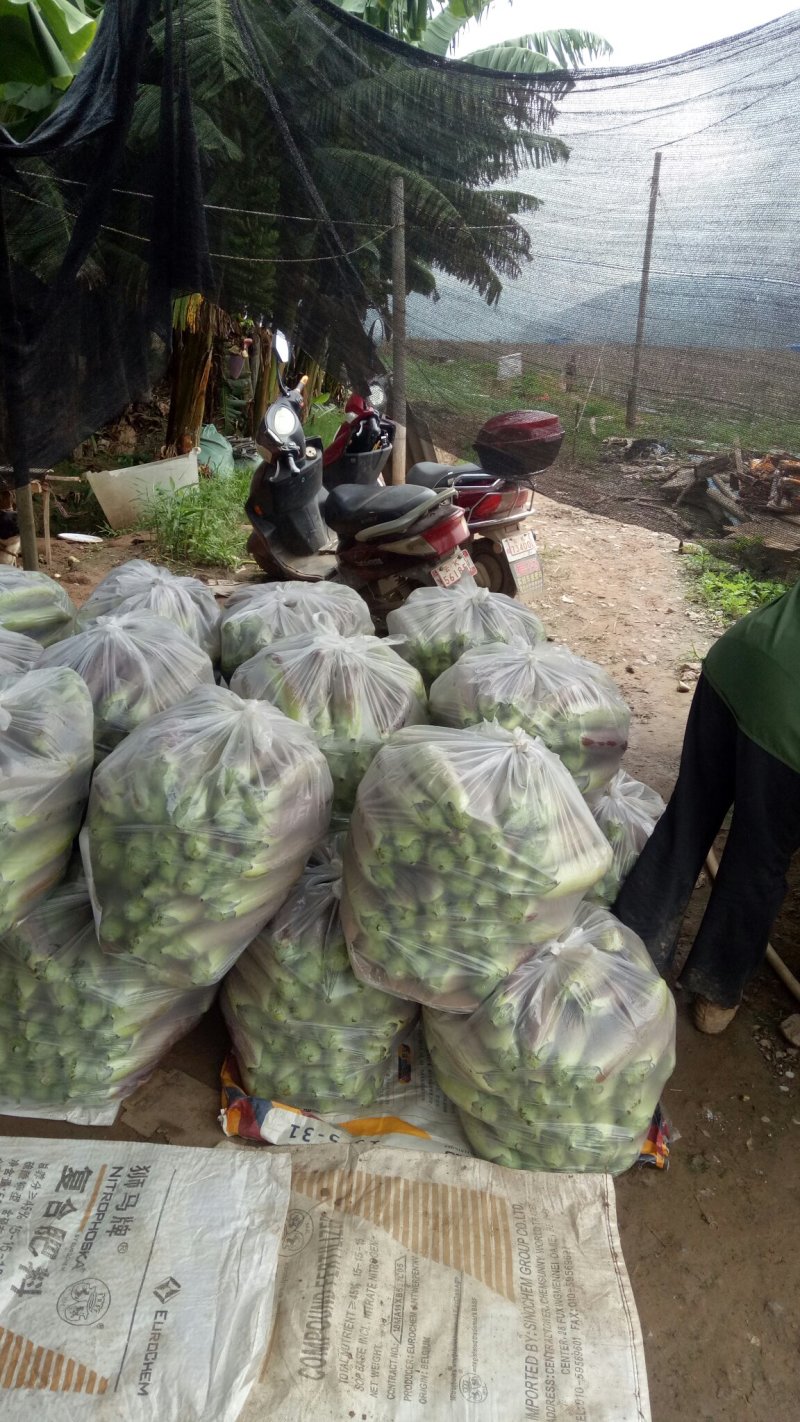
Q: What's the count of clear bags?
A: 15